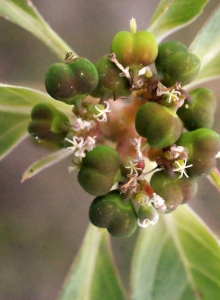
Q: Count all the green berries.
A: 11